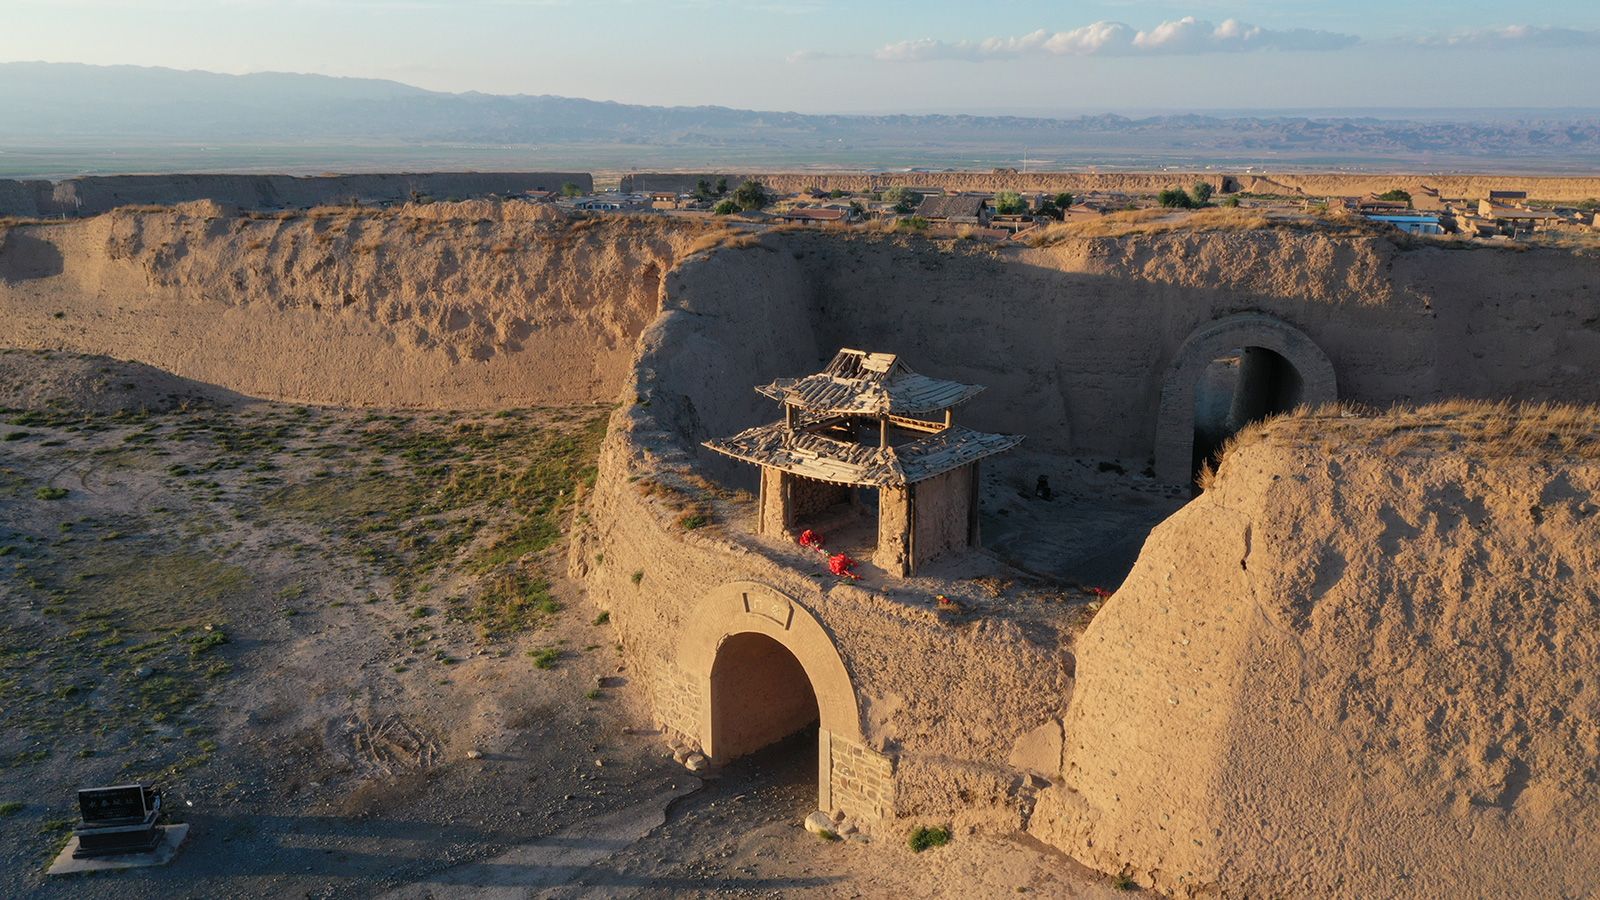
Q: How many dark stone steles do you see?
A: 1